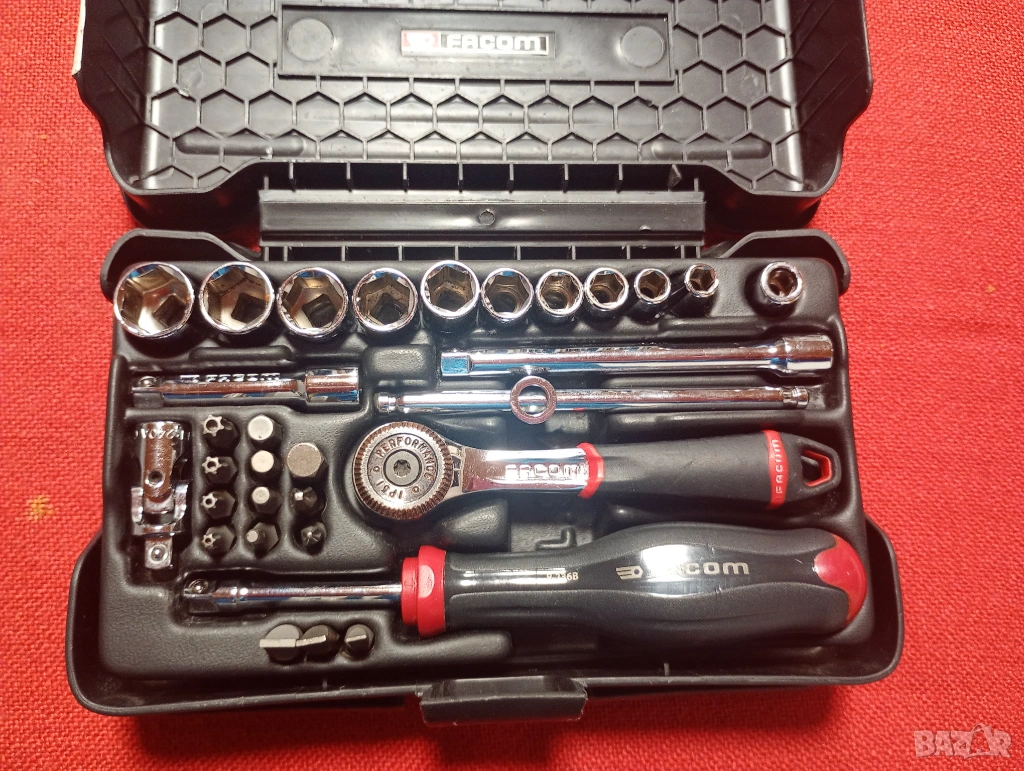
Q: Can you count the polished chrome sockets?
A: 11